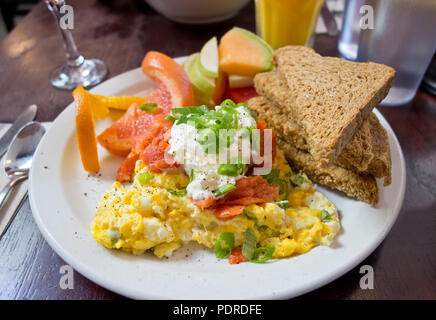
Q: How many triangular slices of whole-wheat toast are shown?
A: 4